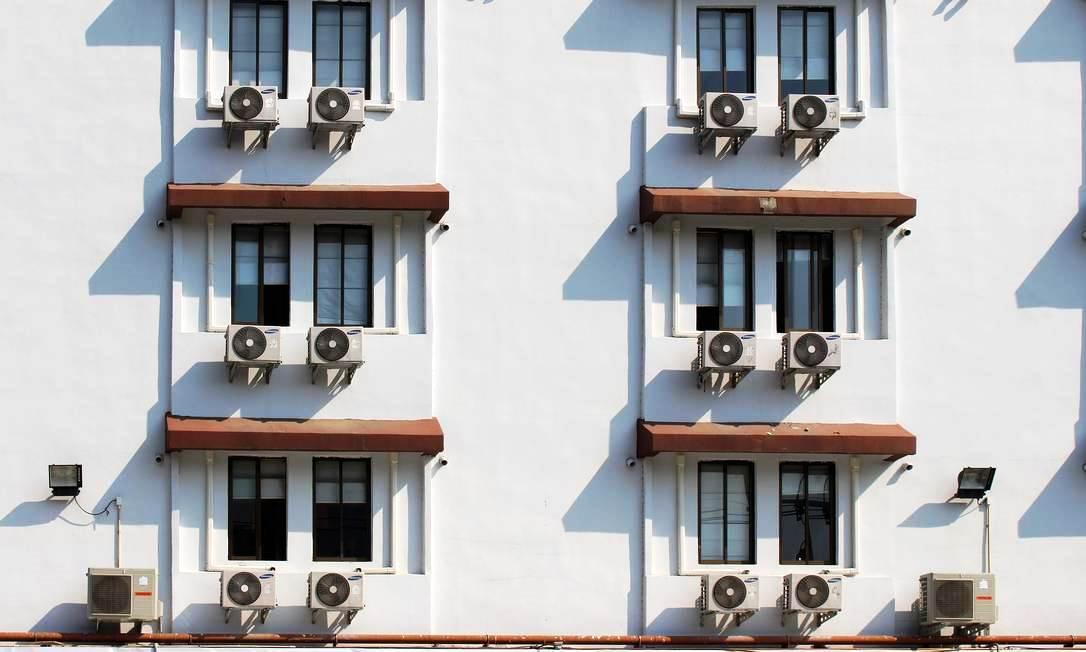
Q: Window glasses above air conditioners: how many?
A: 12